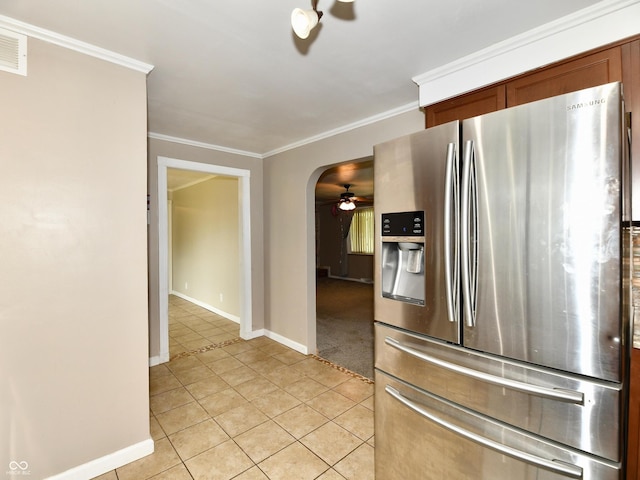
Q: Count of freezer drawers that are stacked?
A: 2